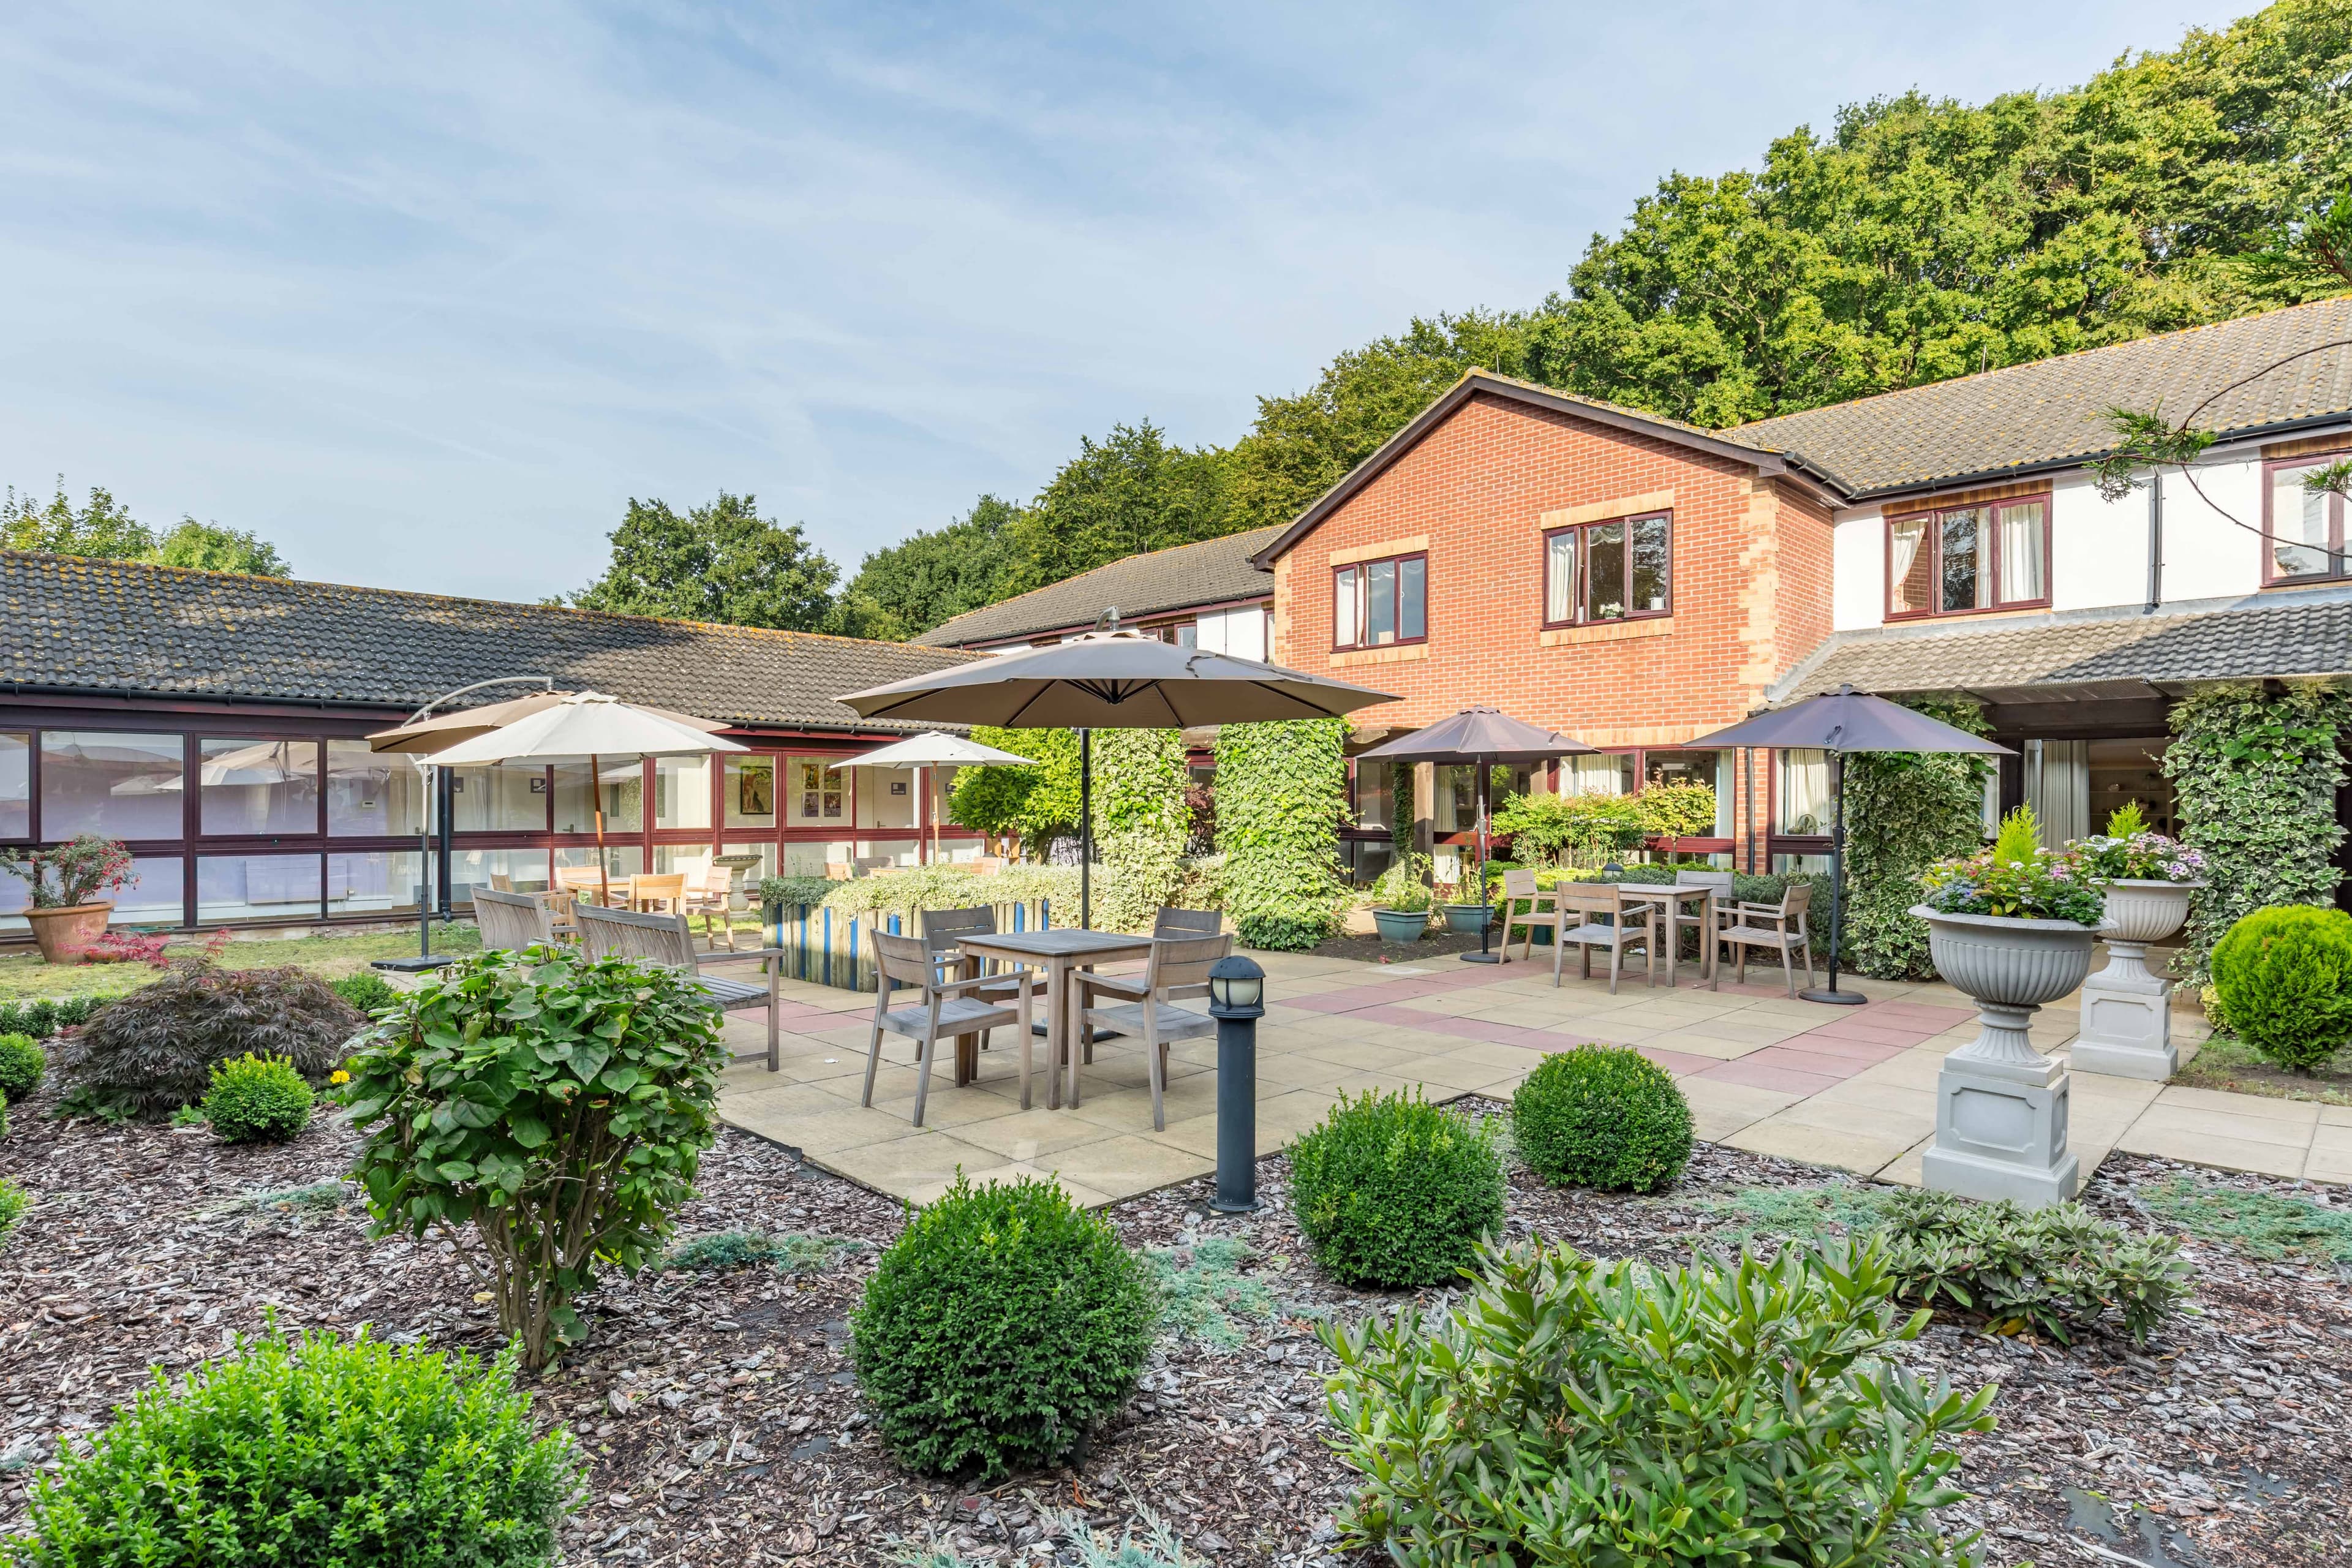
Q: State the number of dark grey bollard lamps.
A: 2